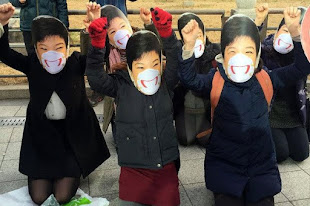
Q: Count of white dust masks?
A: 6